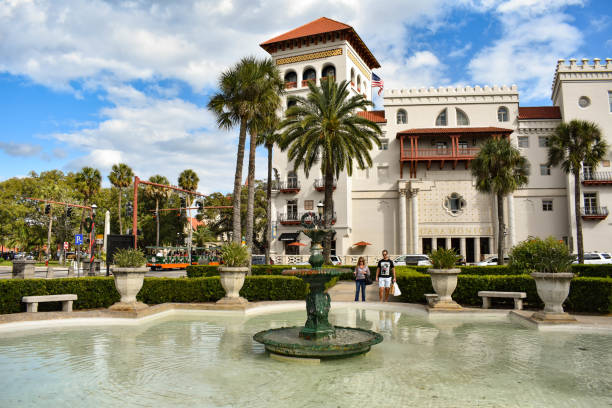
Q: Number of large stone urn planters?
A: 4